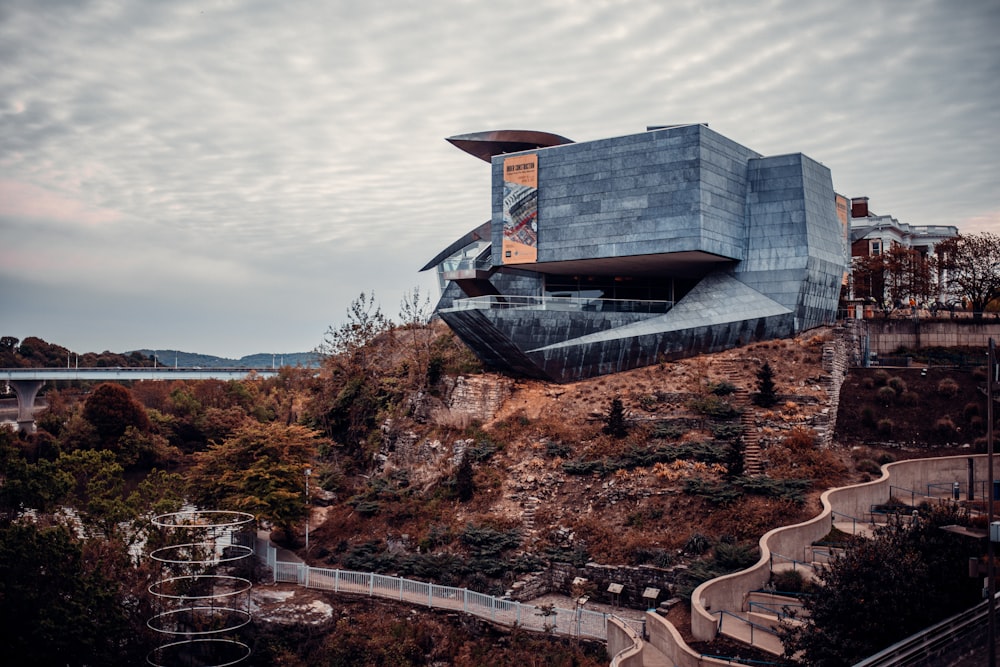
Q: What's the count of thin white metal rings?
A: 5